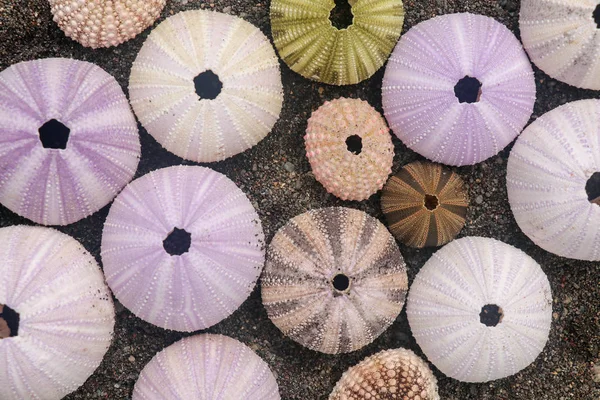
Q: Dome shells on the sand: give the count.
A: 15